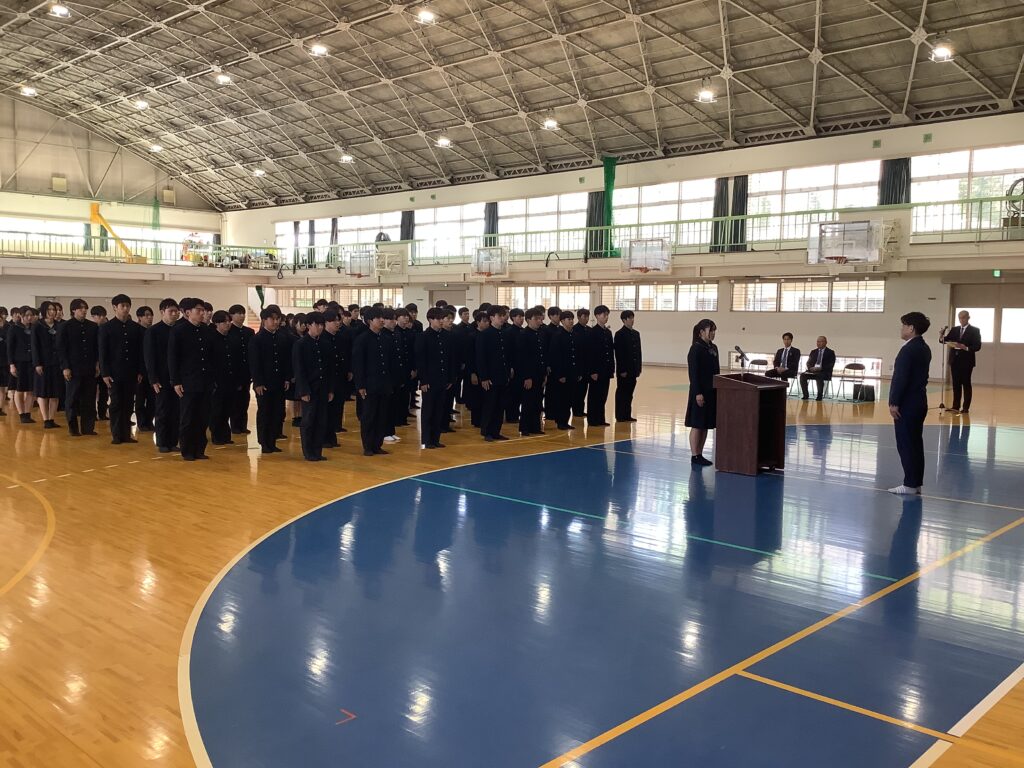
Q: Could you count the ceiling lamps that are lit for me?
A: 13